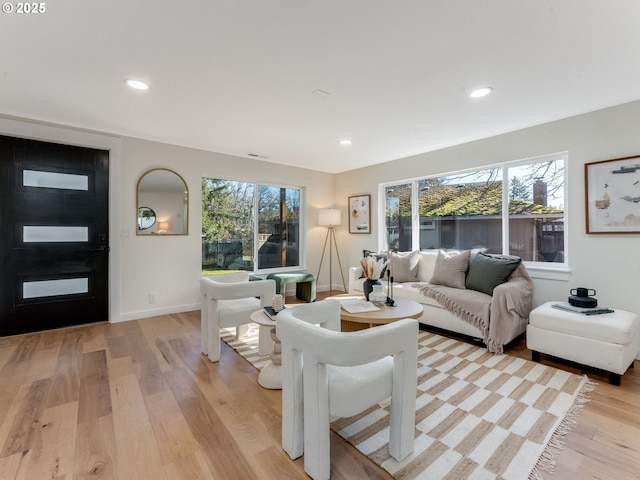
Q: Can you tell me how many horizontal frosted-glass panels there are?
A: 3